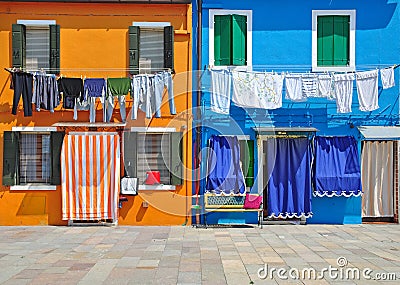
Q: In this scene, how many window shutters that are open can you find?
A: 8